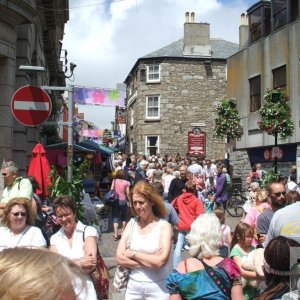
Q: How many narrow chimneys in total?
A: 4